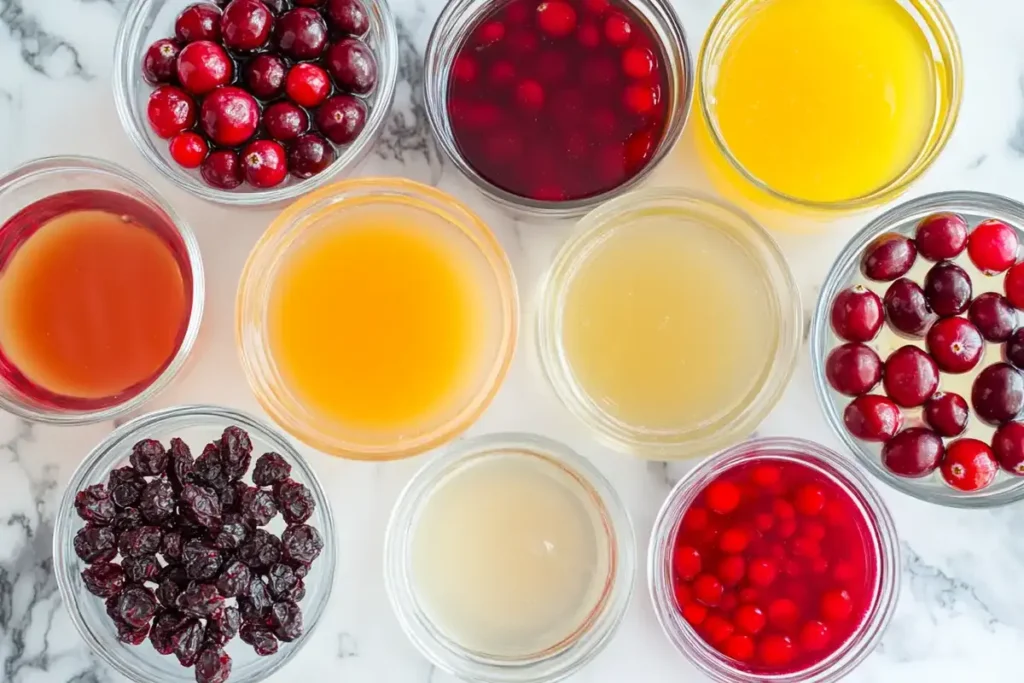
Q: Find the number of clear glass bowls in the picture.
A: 10